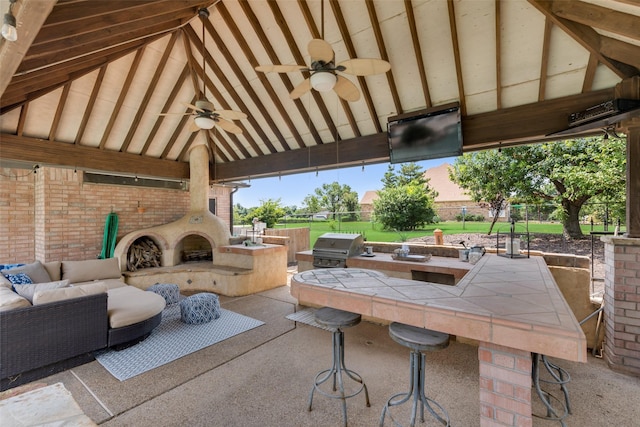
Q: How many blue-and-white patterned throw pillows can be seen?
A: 2